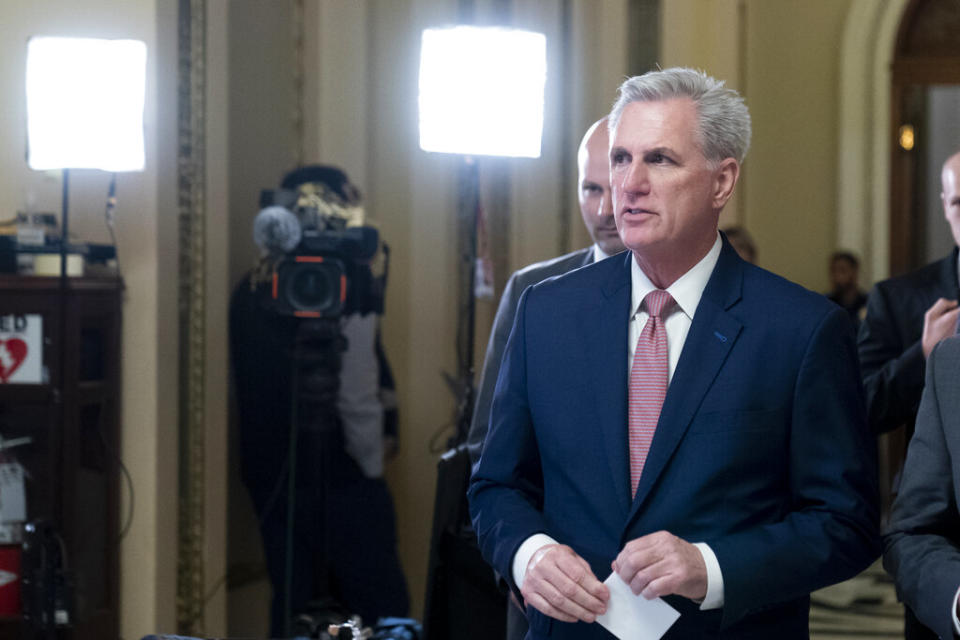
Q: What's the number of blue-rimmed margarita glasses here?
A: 0